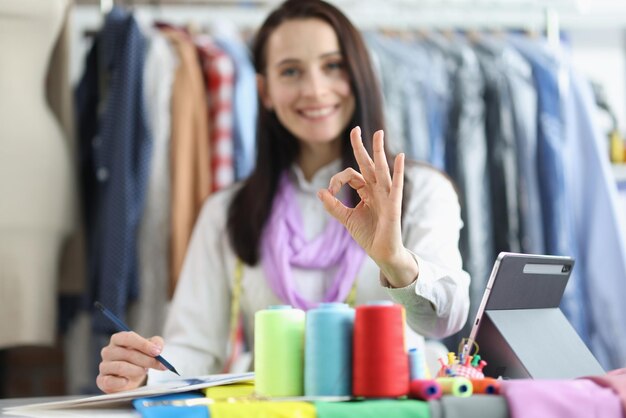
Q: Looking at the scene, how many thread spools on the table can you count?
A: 7